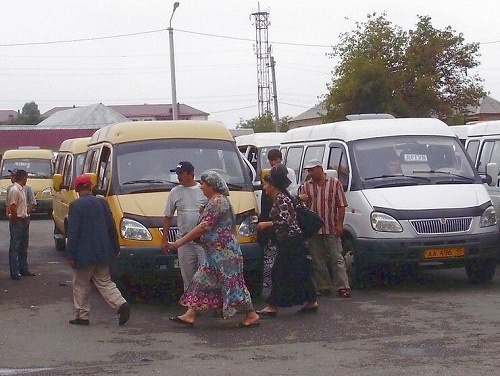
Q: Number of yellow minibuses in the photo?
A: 3